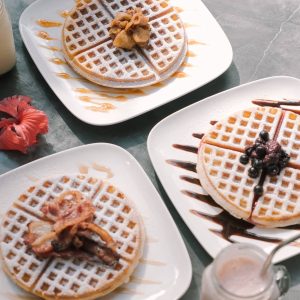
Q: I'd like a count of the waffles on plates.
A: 3